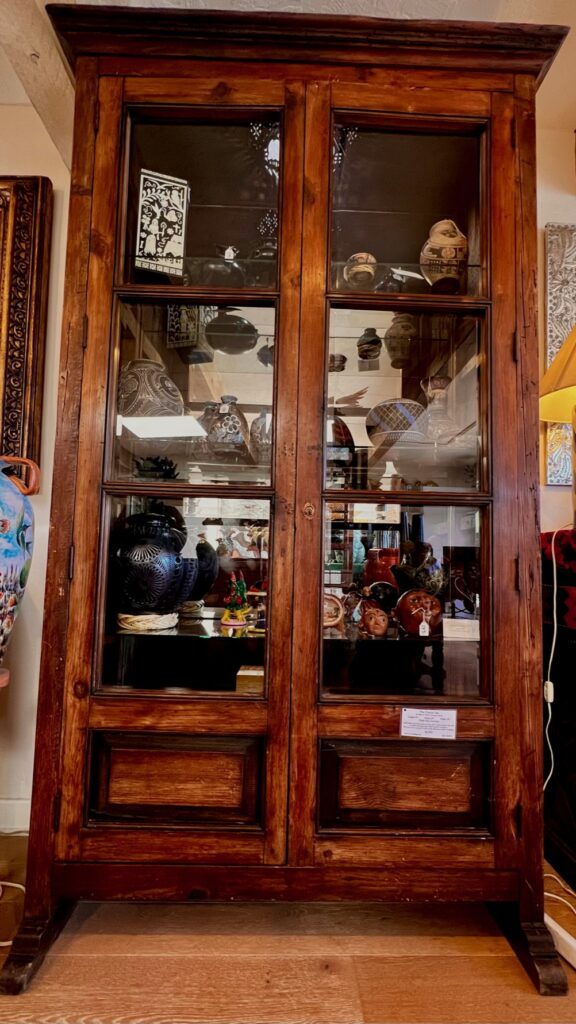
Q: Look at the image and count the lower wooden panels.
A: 2